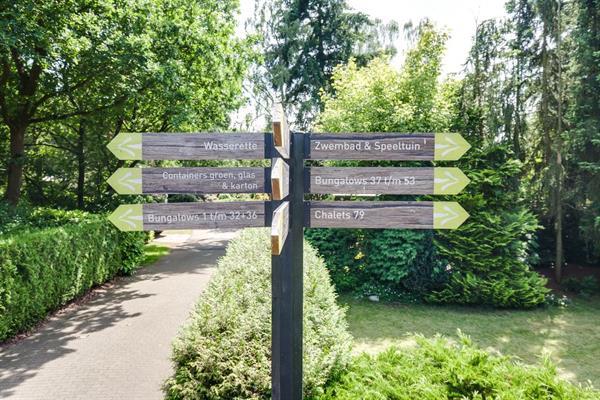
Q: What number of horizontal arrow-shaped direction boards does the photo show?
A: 6